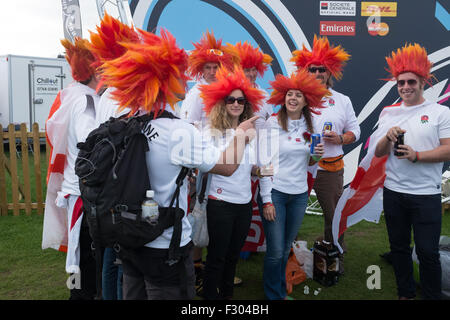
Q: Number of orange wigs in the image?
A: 9